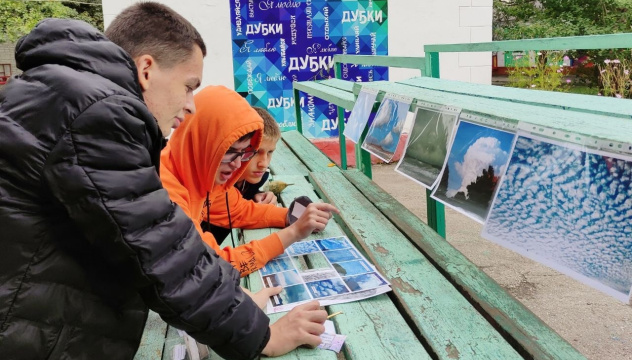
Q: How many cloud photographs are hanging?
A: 5